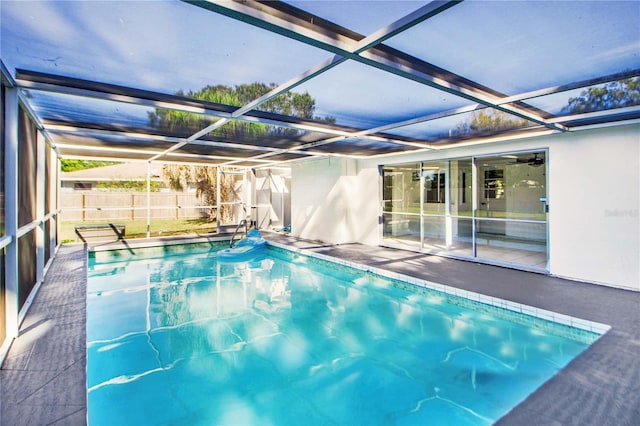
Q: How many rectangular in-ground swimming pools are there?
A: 1